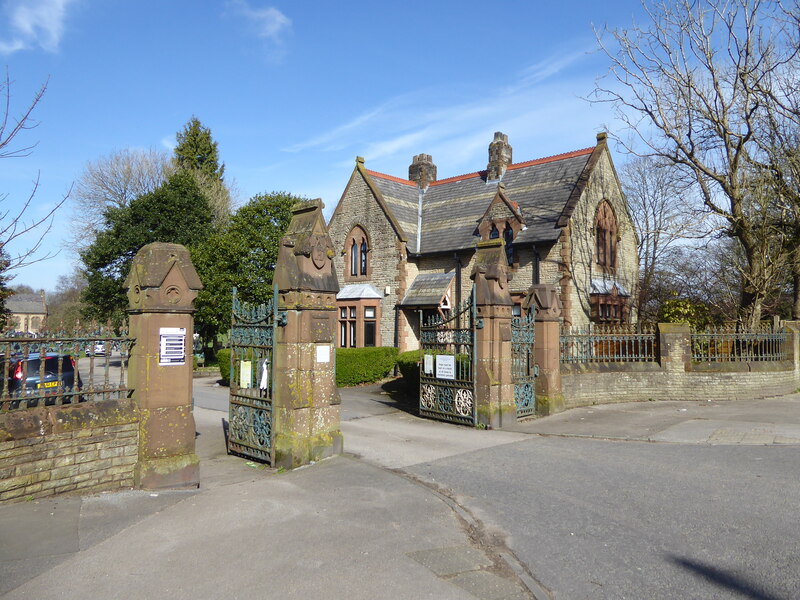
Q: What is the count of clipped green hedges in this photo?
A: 2